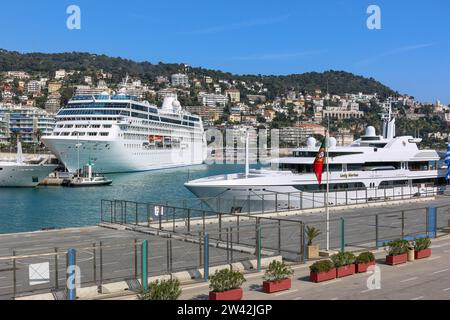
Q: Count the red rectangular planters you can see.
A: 7